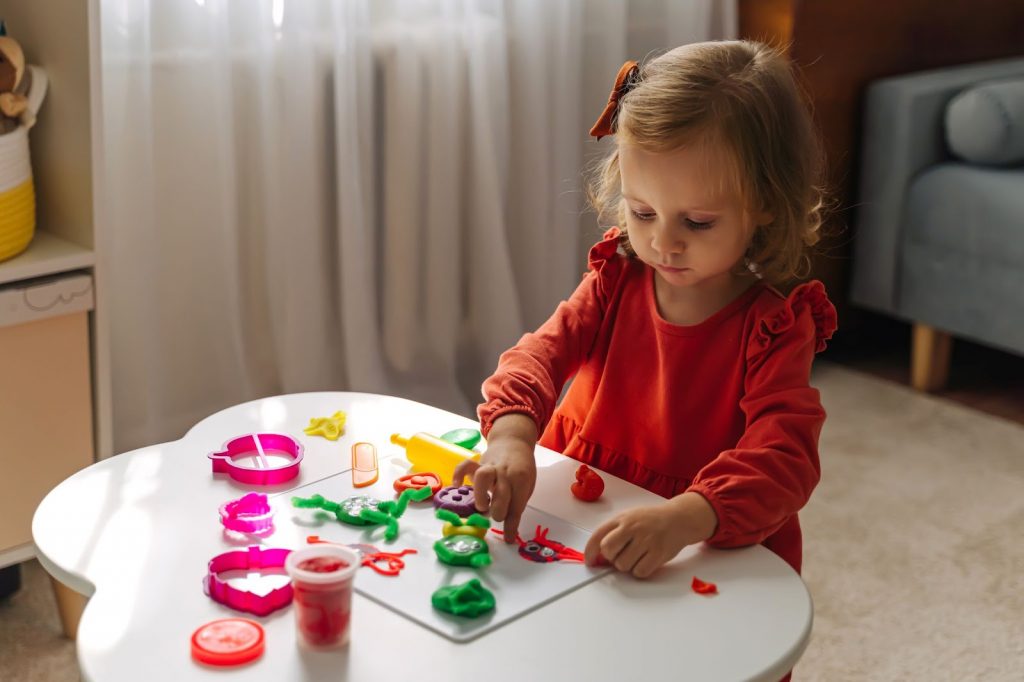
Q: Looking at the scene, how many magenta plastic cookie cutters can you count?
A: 3